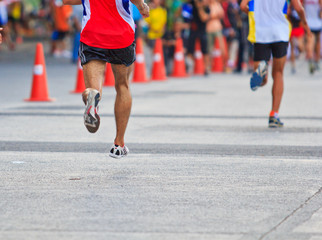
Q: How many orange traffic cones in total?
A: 8